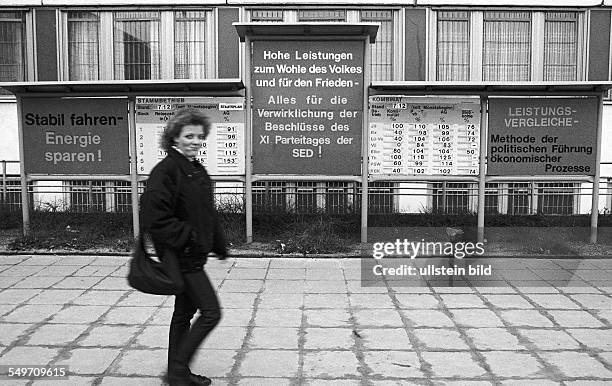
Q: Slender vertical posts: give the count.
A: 6